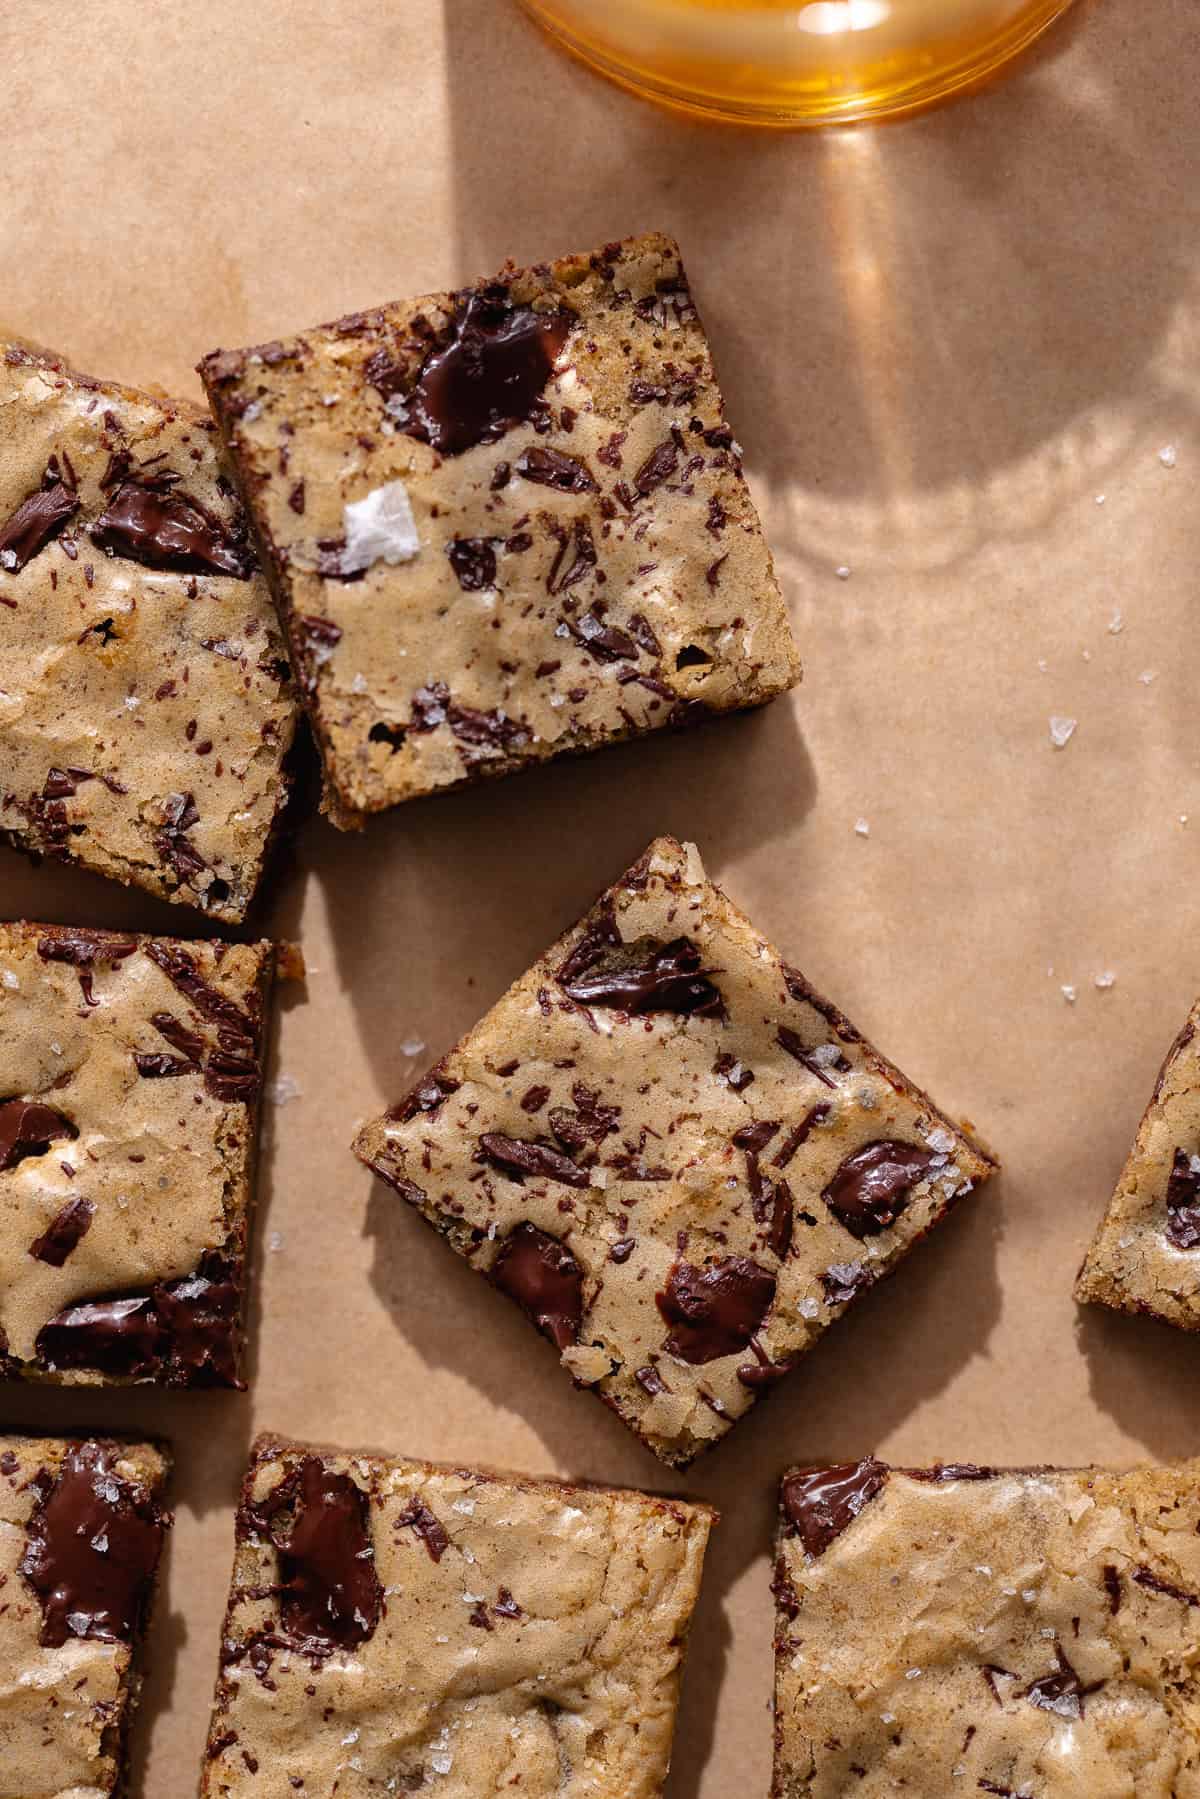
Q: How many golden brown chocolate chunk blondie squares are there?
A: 8